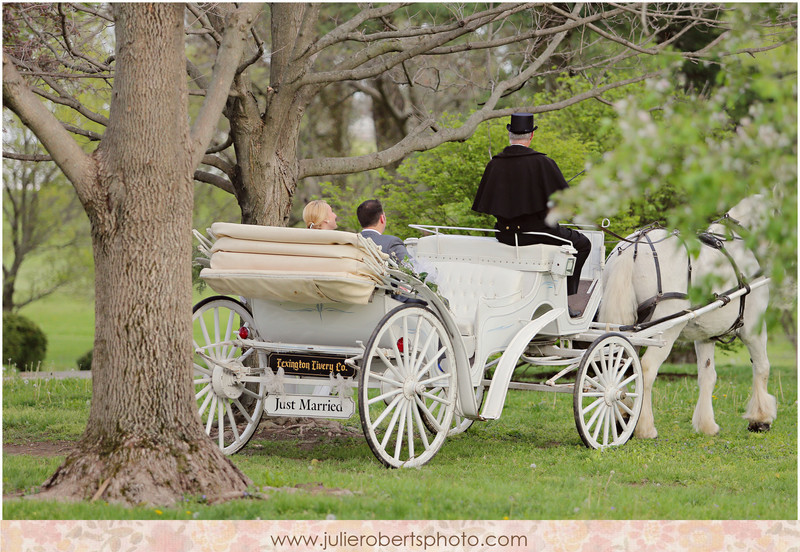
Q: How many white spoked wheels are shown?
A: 4